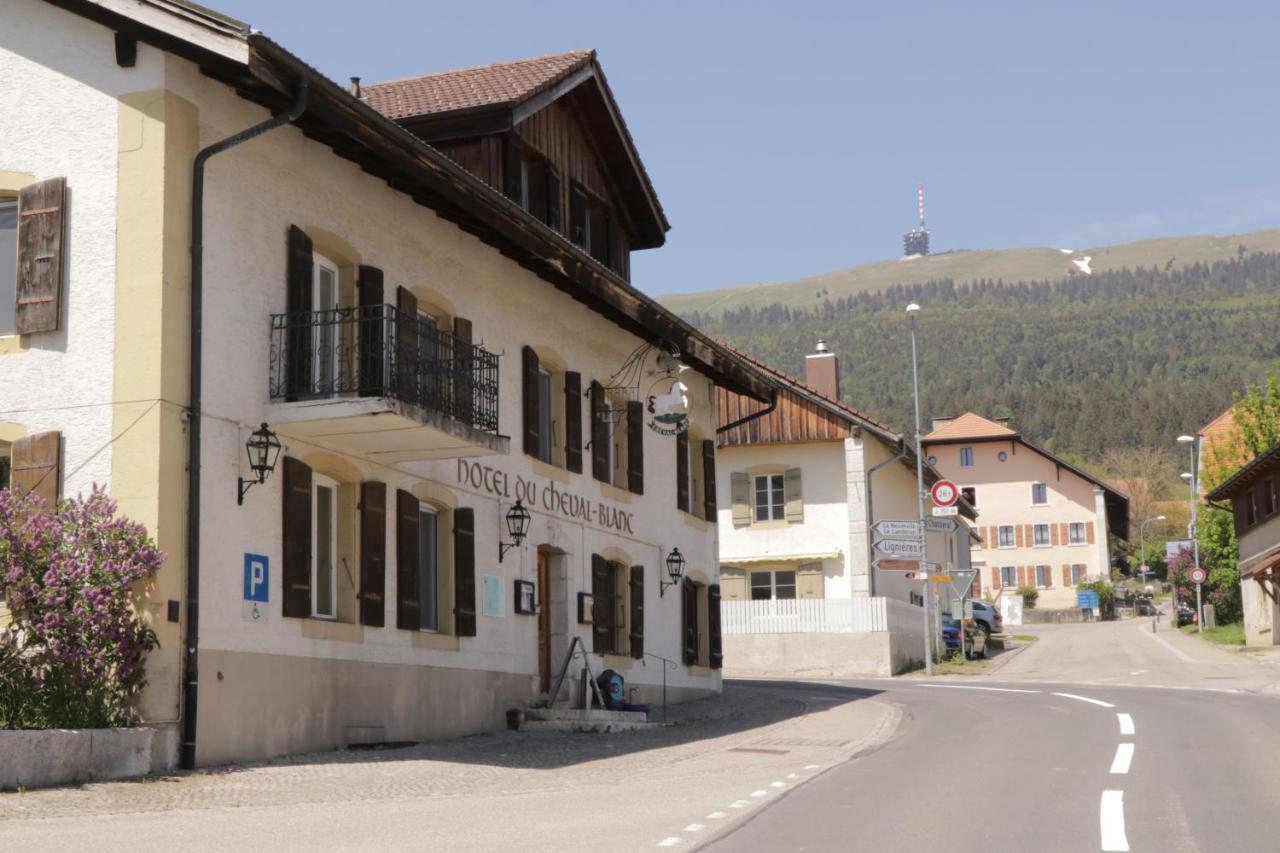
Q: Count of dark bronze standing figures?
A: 0